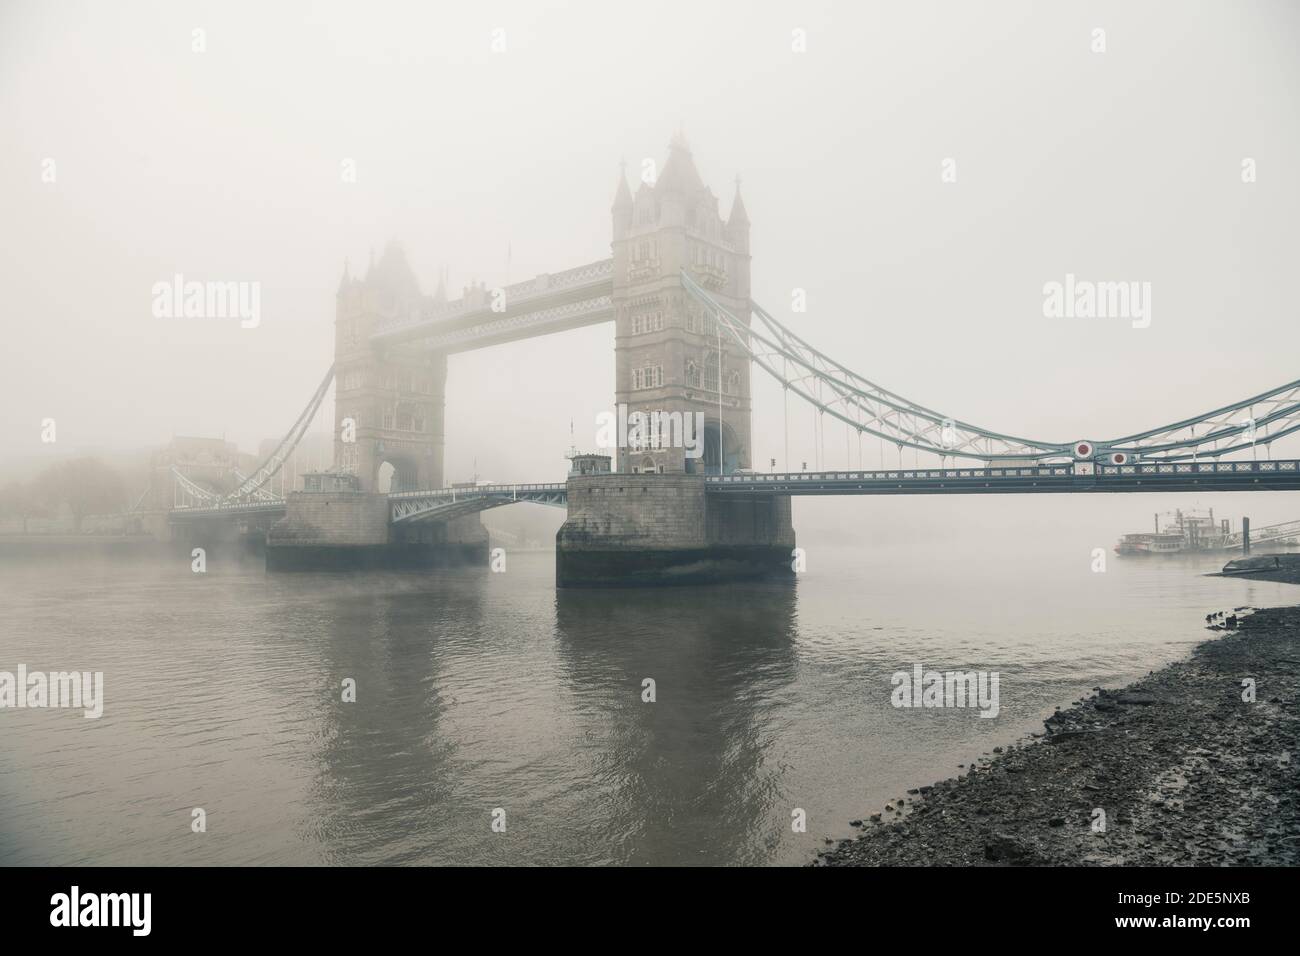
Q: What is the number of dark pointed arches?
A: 2